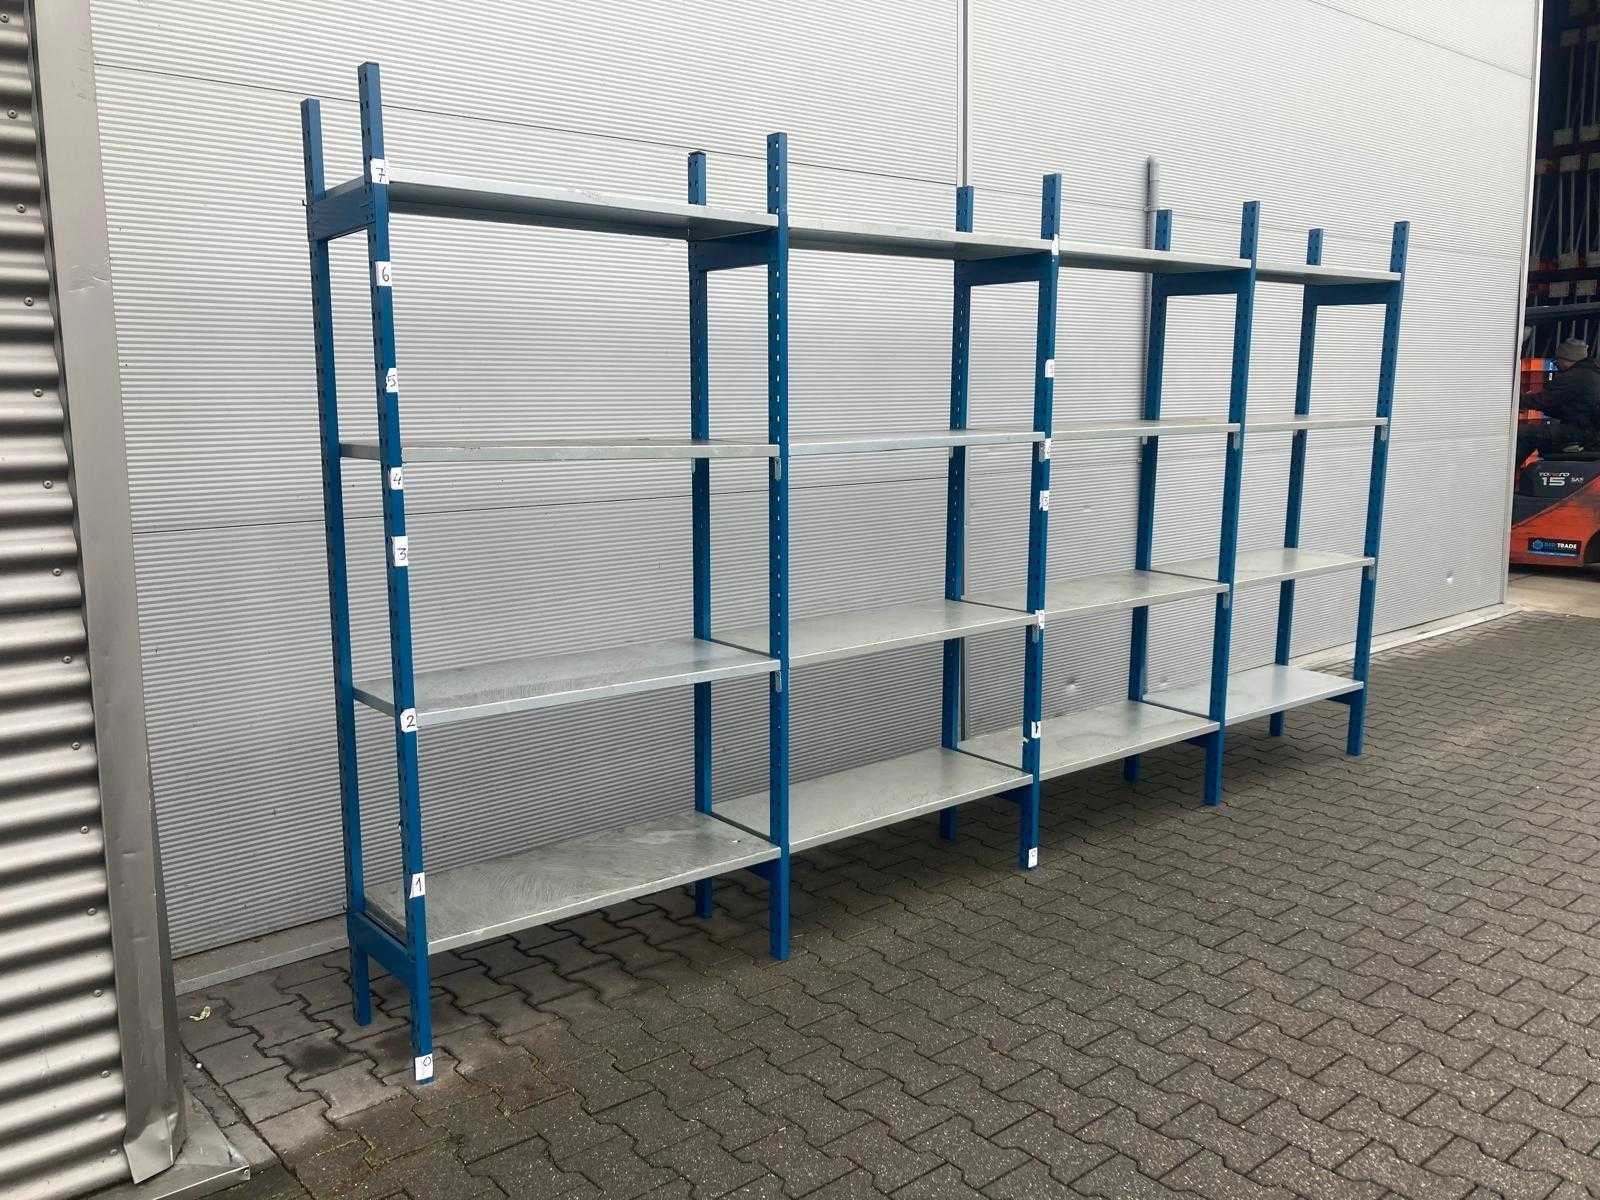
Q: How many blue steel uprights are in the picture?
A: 10